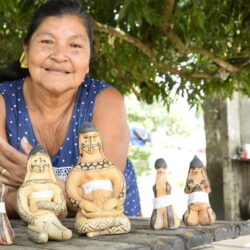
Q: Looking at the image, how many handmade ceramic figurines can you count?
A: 5